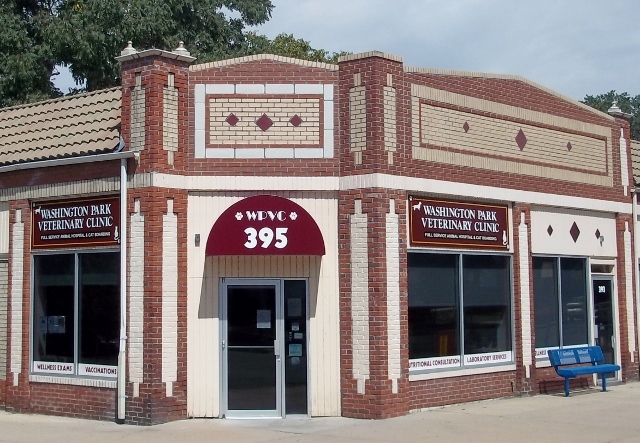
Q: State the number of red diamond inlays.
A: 9